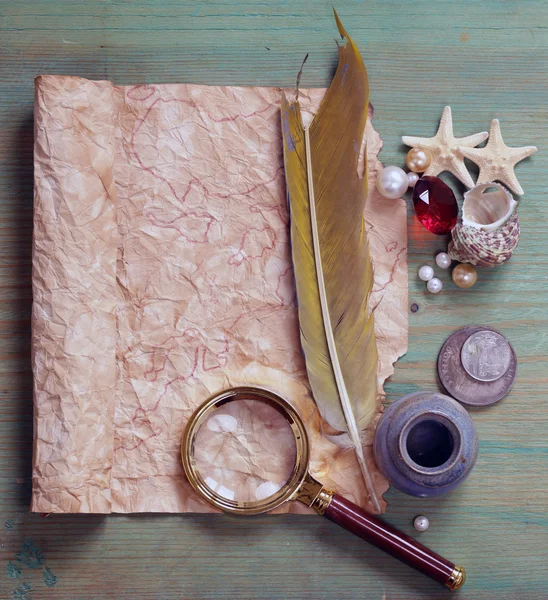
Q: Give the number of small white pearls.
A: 5